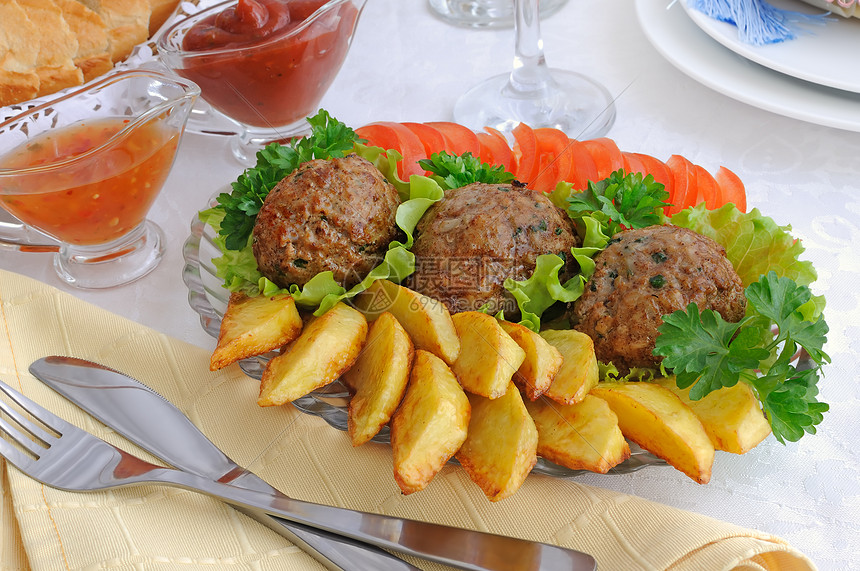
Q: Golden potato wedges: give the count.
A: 12